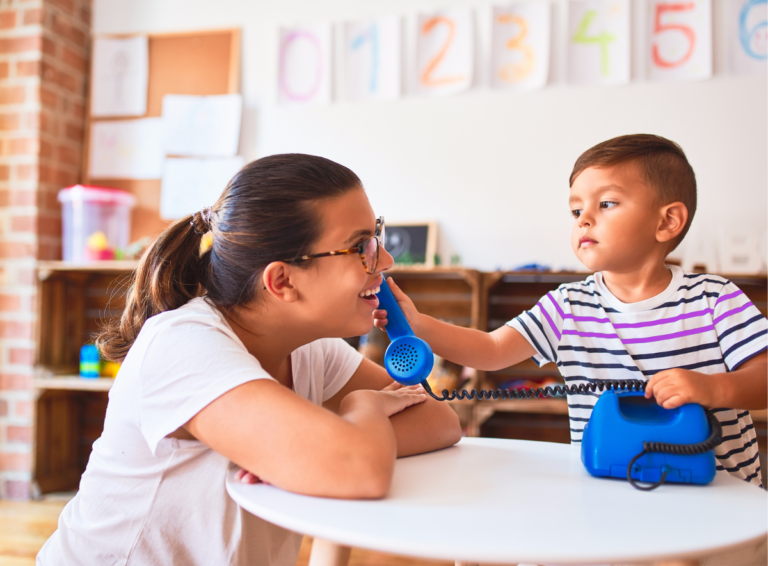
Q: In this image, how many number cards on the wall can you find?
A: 7